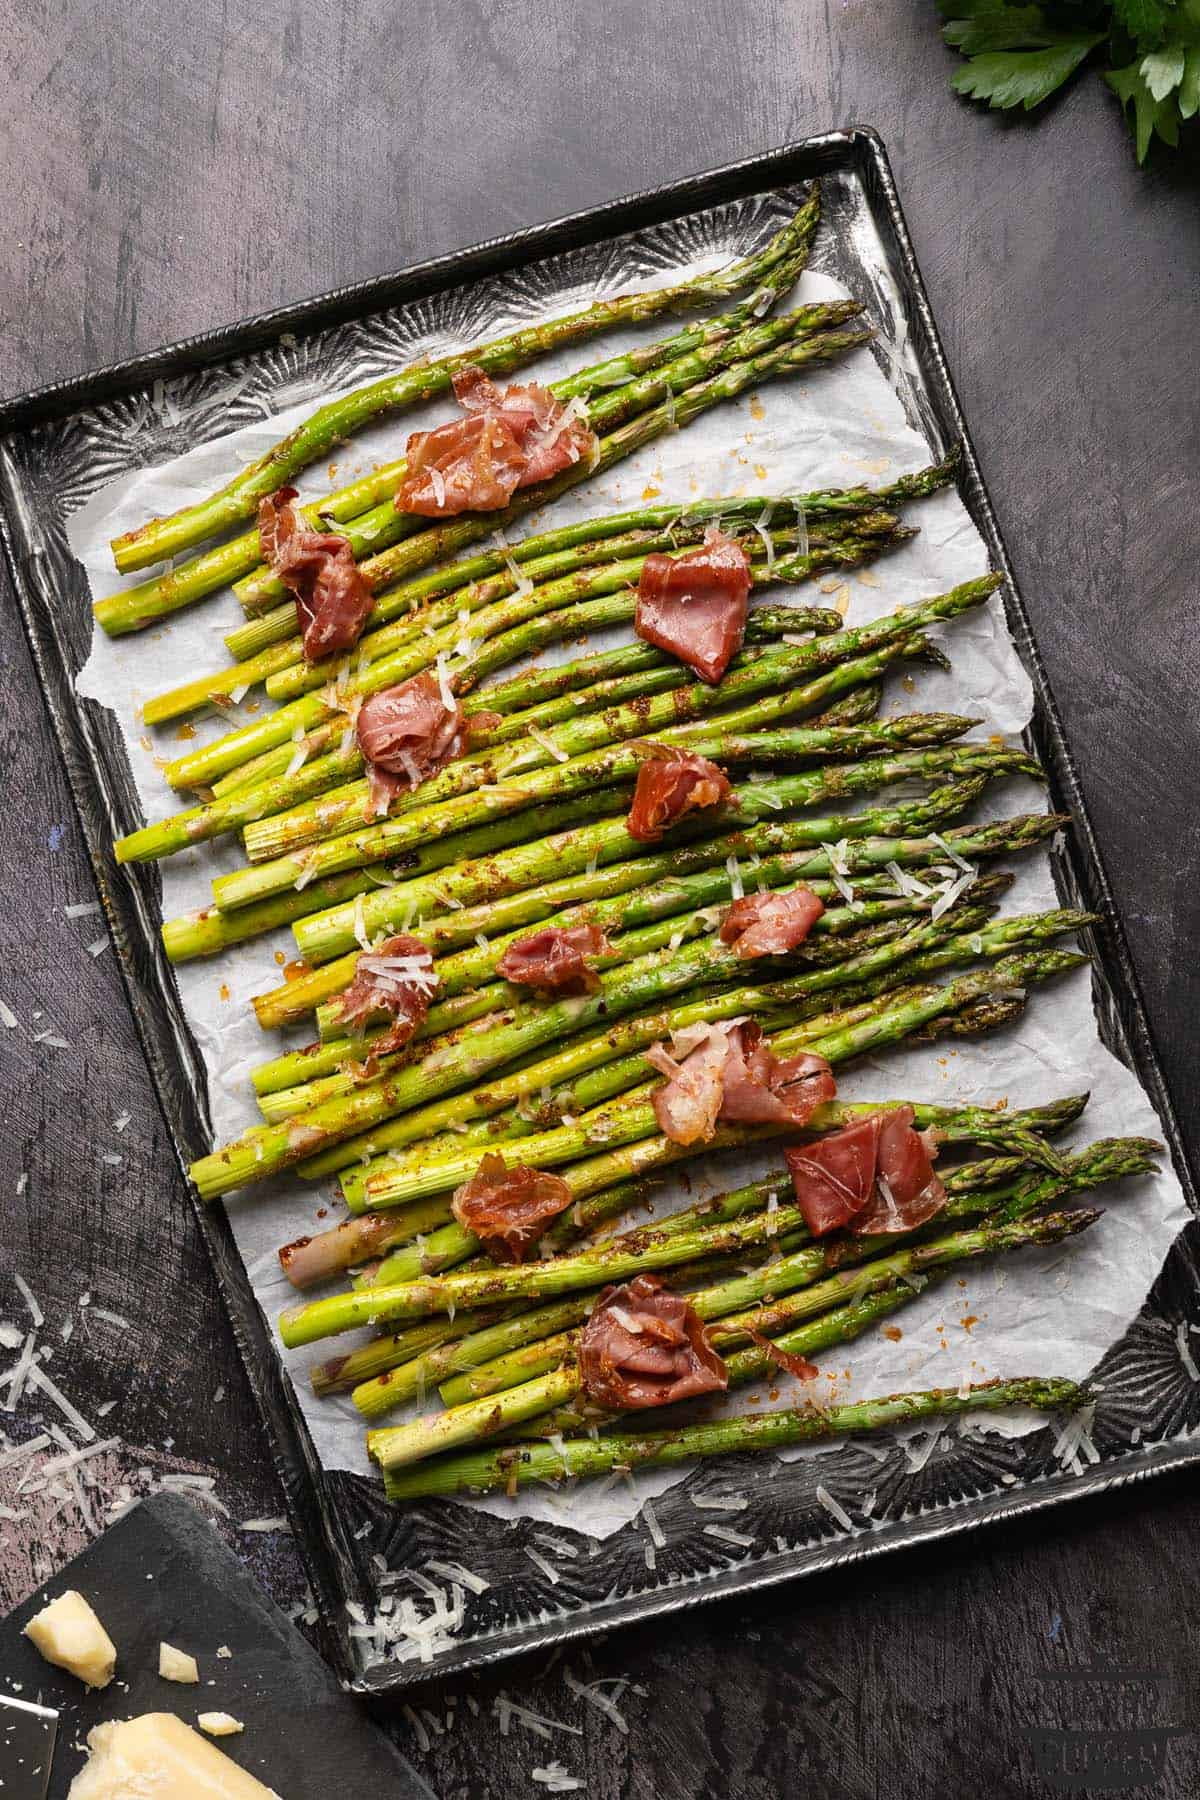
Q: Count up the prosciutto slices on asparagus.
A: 12